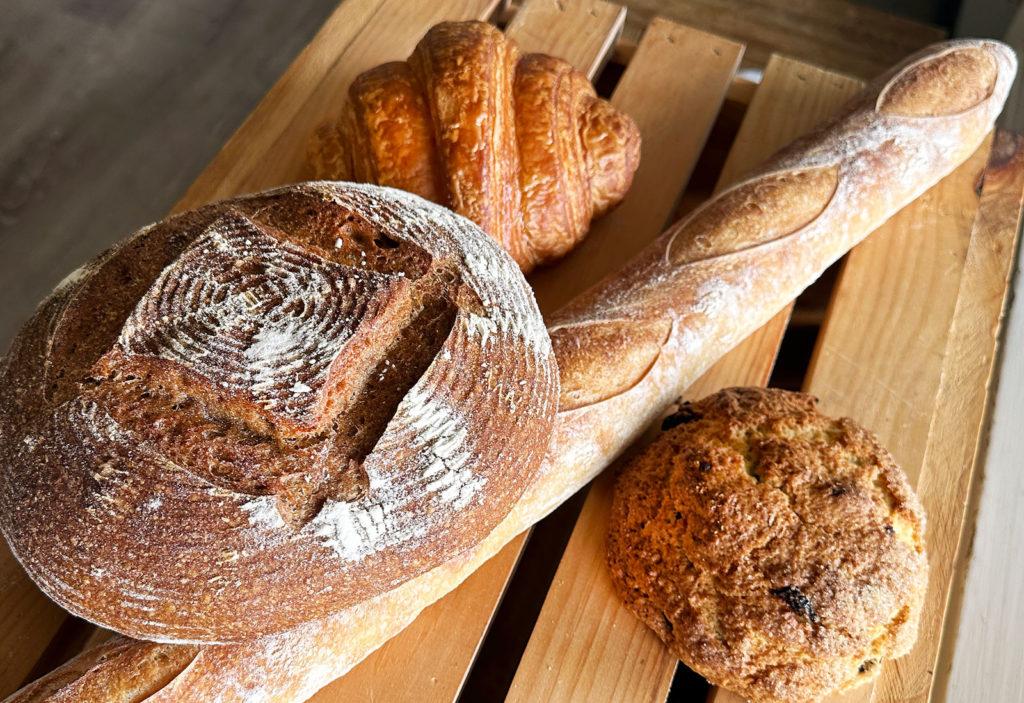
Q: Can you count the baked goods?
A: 4